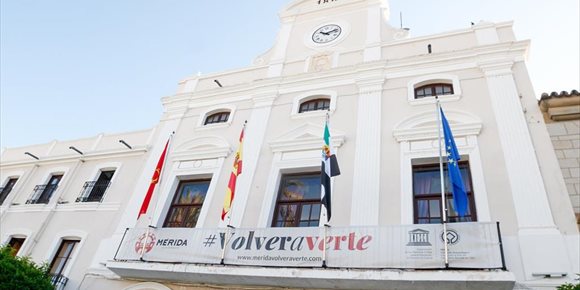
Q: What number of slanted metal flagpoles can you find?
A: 4